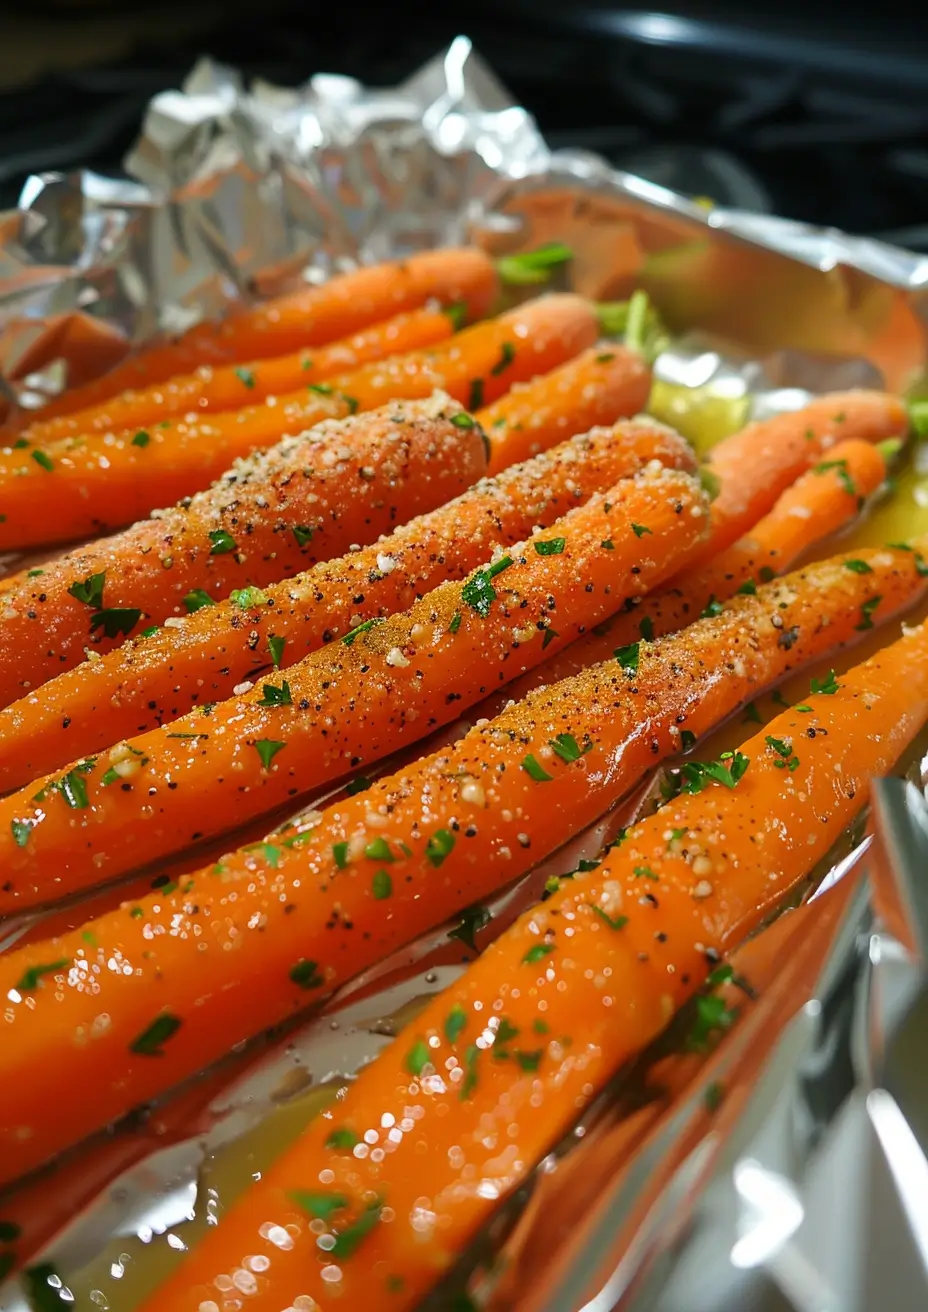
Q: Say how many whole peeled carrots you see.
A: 11